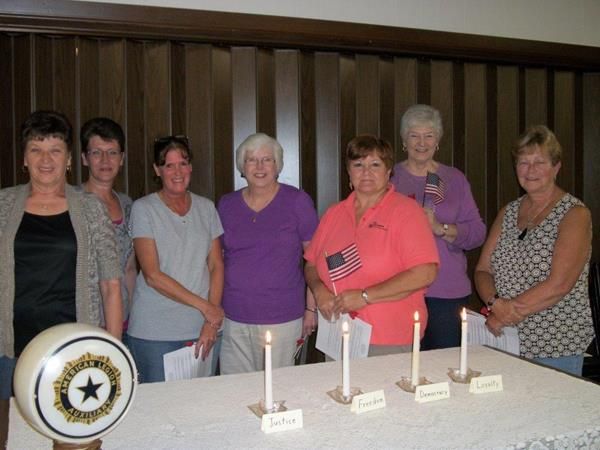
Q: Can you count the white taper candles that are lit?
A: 4